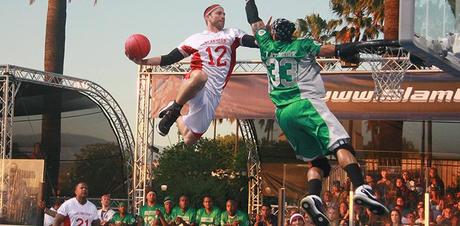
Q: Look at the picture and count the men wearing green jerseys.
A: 7